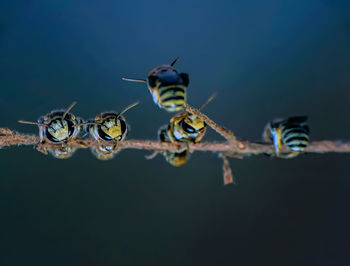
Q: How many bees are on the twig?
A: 5